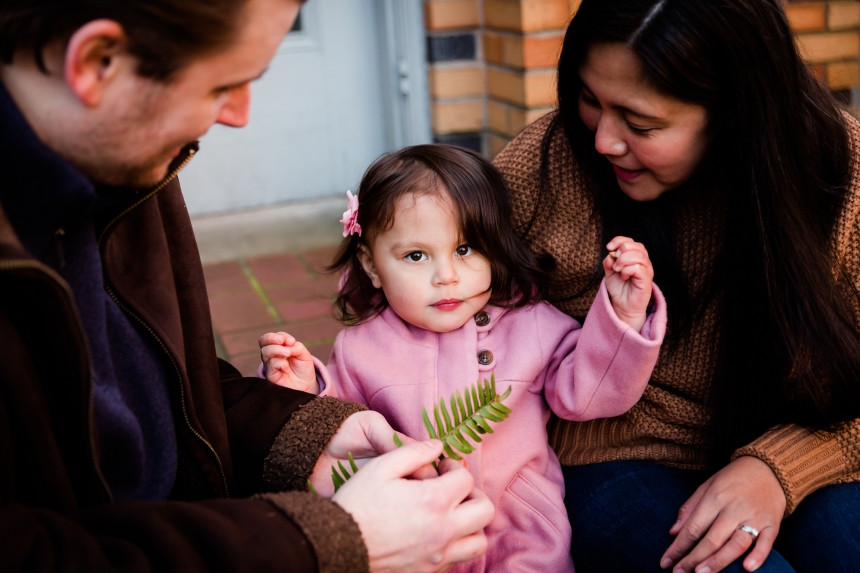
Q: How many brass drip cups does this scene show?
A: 0